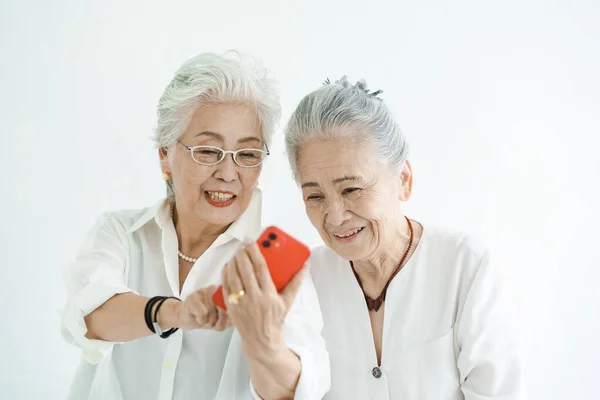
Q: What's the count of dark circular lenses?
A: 2